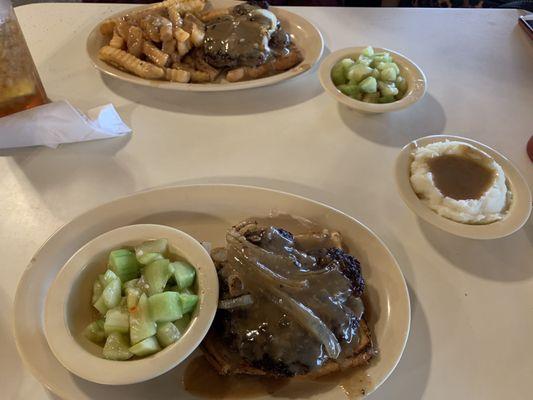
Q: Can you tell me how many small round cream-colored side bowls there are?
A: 3